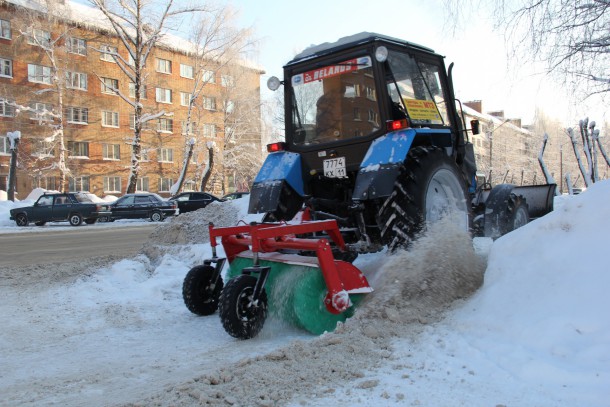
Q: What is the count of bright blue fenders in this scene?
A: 2